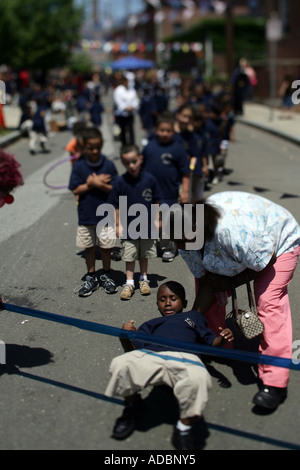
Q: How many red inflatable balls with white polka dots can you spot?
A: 0